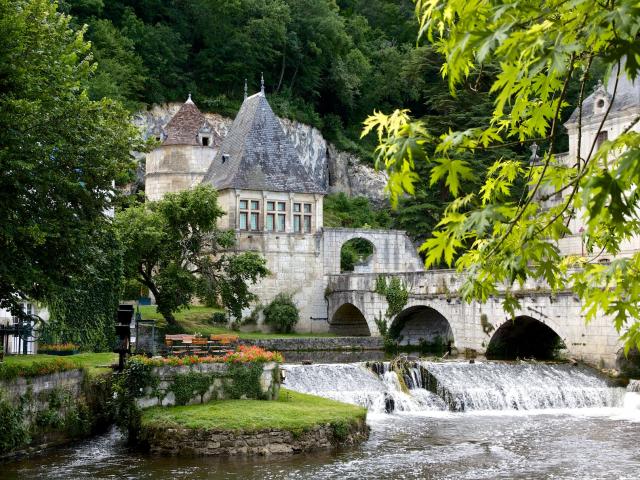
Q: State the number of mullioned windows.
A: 3